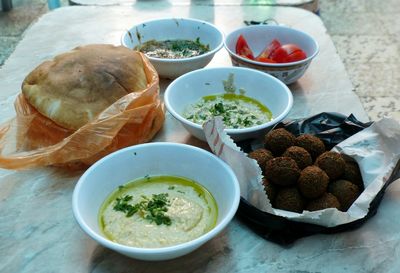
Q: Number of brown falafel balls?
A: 12